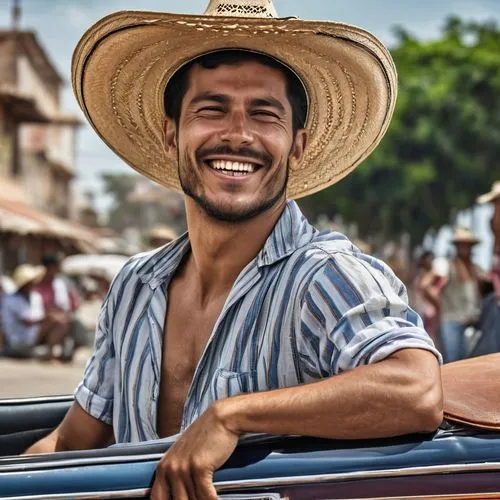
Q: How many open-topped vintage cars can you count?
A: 1